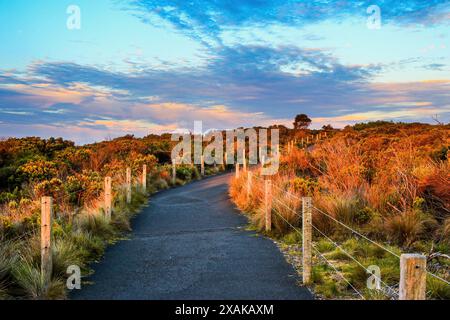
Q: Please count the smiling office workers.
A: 0